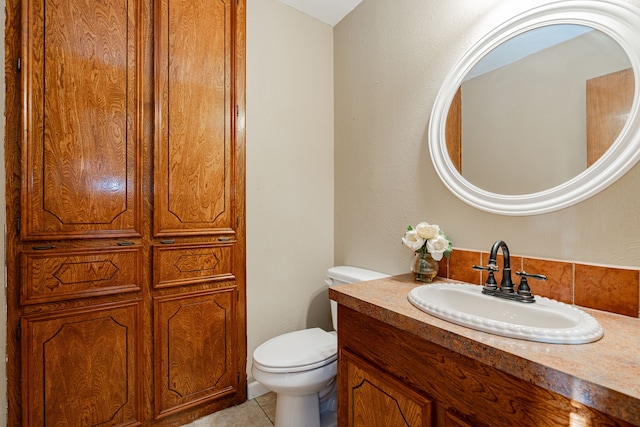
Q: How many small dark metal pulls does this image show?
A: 4